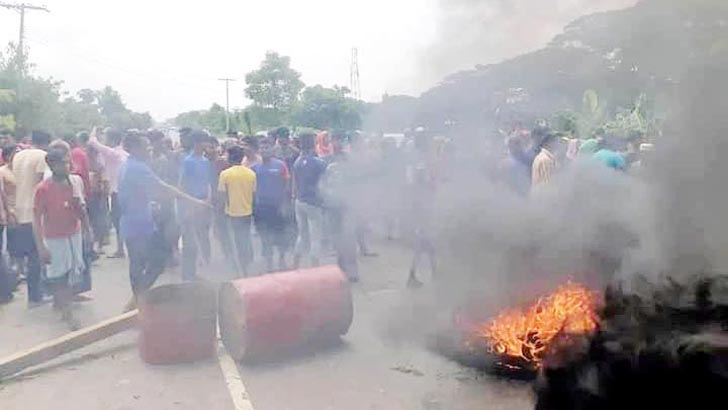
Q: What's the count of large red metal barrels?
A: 2